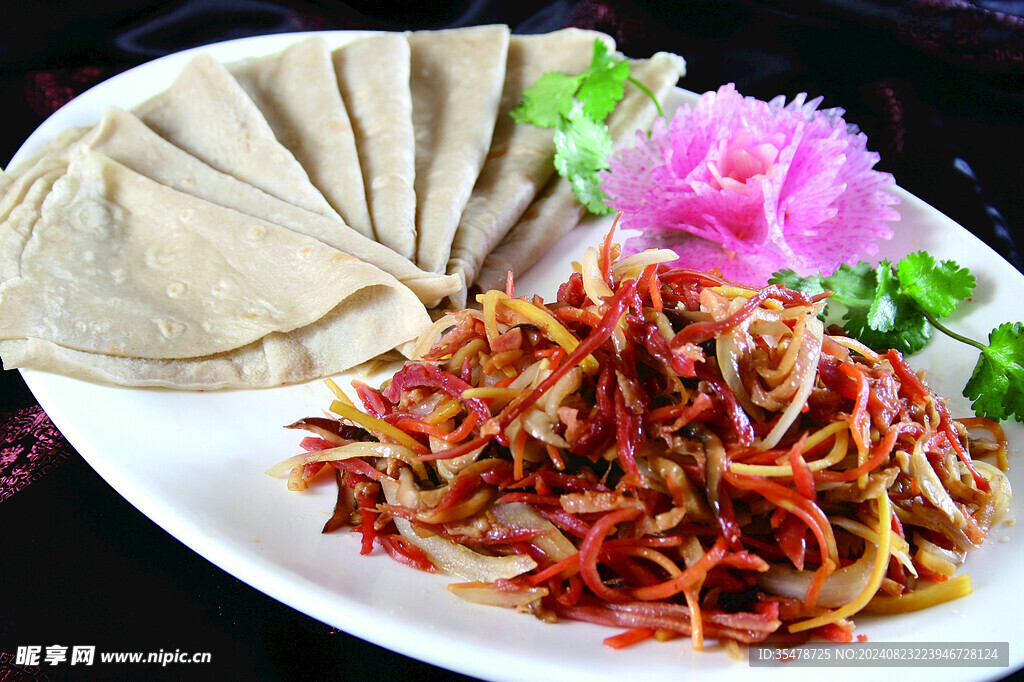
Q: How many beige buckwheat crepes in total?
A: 8